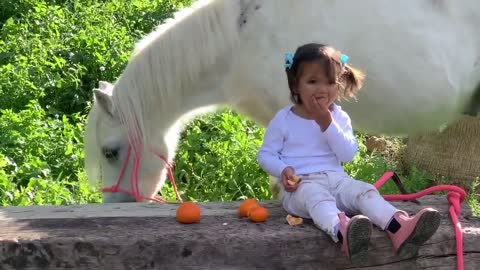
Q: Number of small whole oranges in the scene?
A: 3